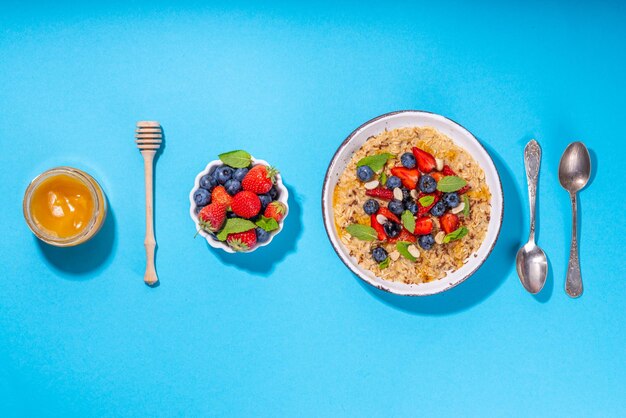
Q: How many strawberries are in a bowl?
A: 6